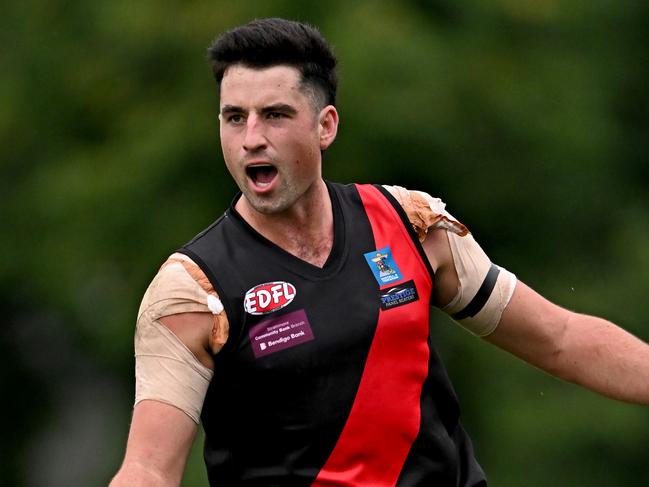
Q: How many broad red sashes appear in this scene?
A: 1